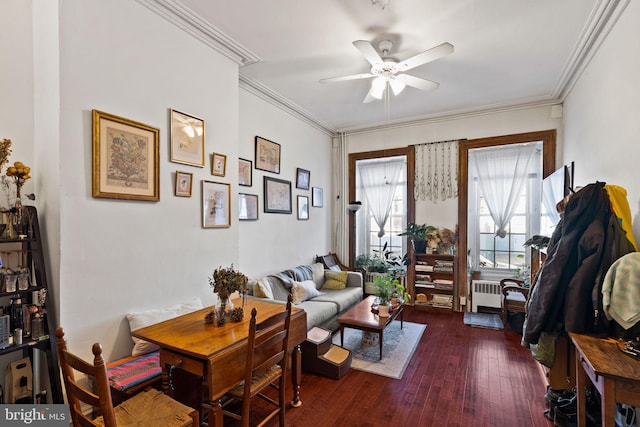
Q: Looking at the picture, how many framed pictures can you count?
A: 12